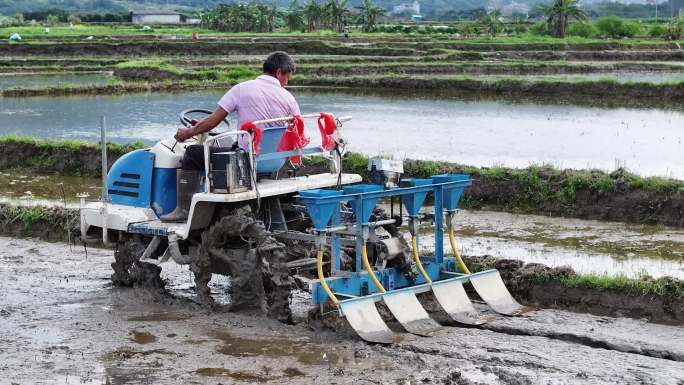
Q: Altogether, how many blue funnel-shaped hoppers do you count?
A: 4